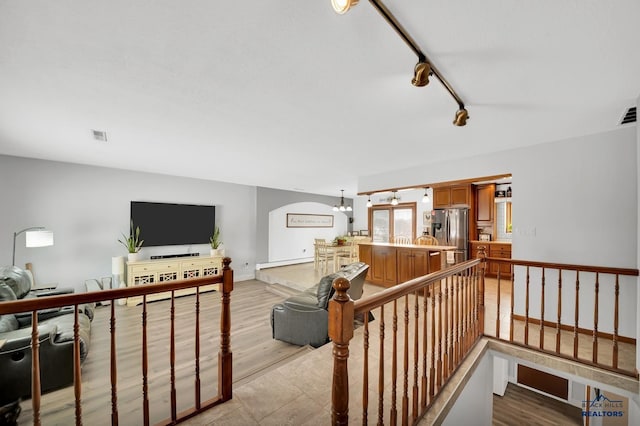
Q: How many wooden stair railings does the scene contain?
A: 3